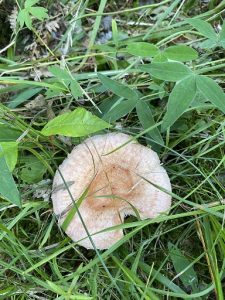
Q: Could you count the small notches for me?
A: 1